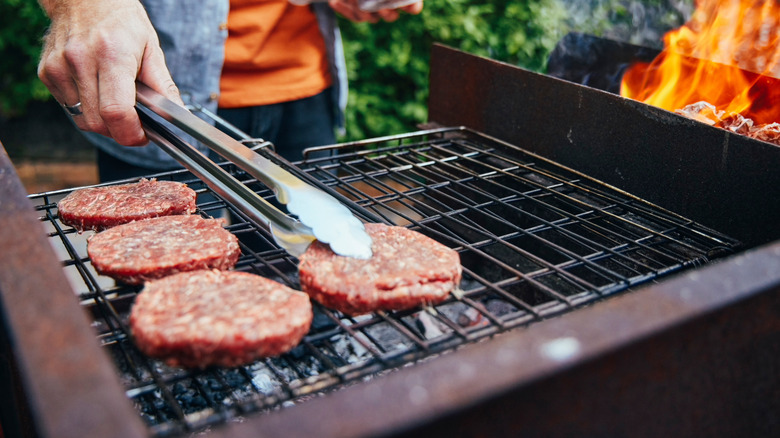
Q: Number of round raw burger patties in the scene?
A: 4